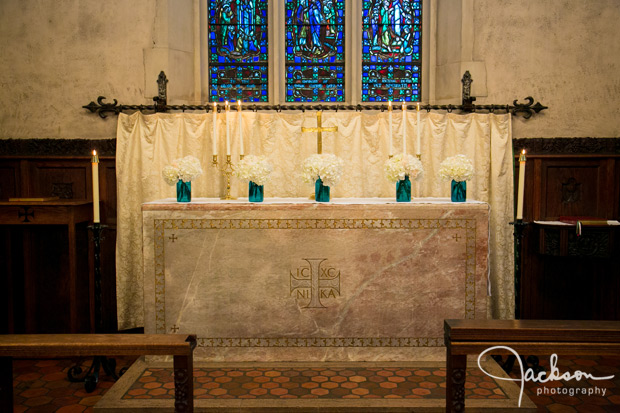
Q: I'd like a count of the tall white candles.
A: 8